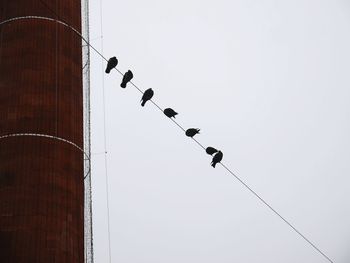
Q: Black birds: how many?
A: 7